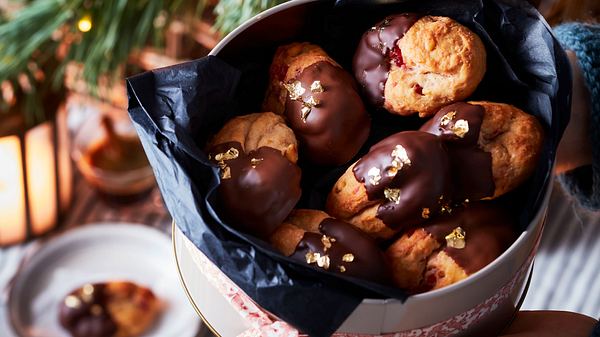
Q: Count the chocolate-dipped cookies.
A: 8